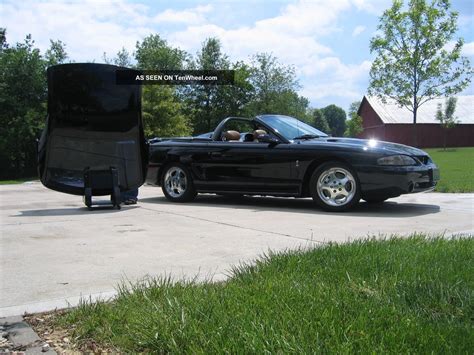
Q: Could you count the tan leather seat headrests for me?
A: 2